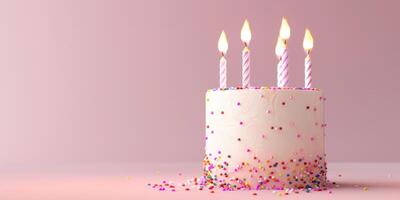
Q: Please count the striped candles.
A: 5